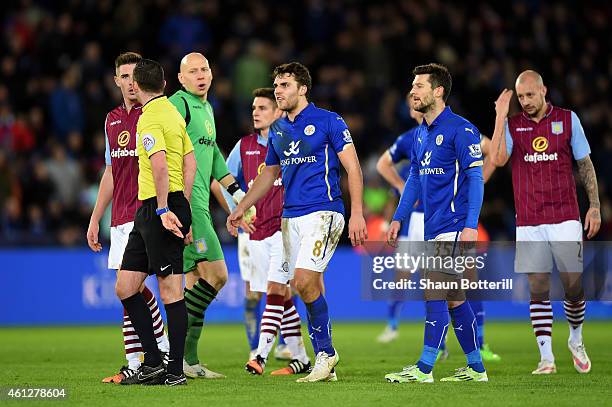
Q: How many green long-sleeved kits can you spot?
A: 1